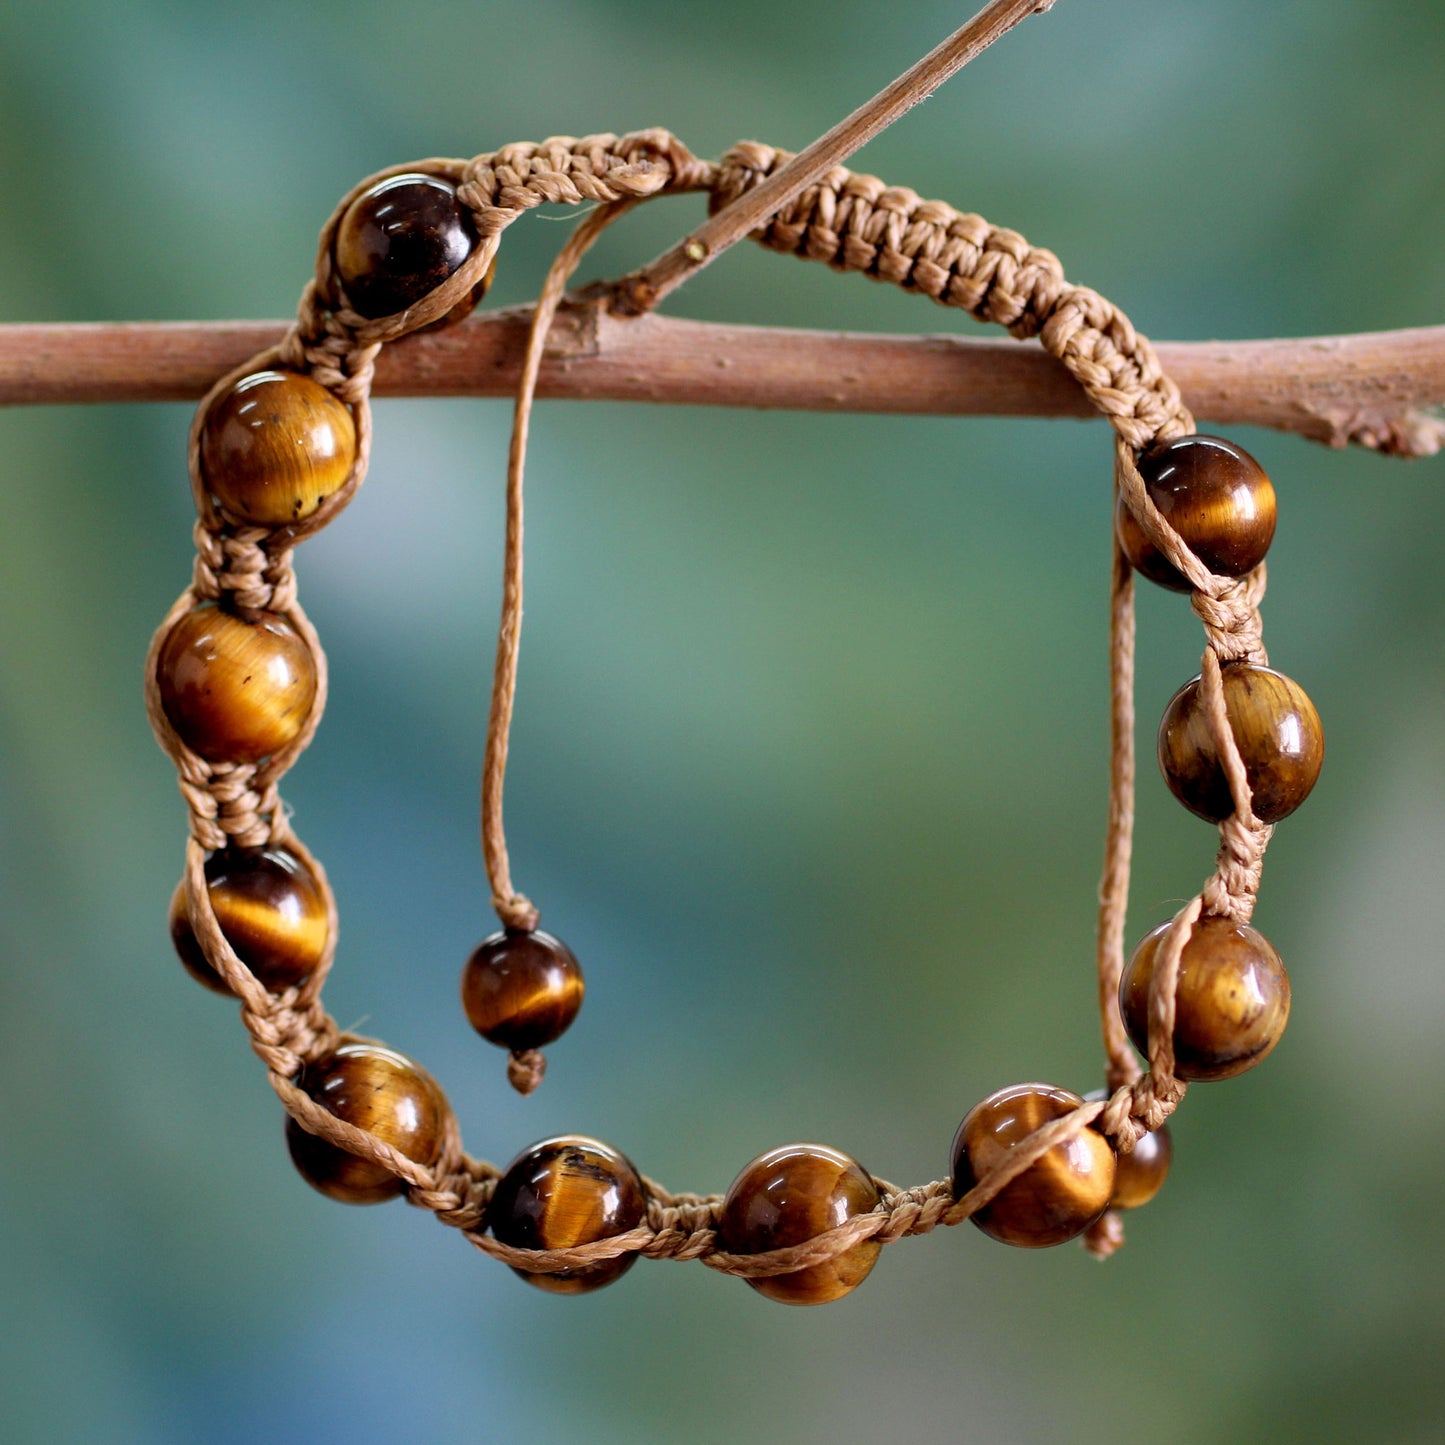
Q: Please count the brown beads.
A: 13